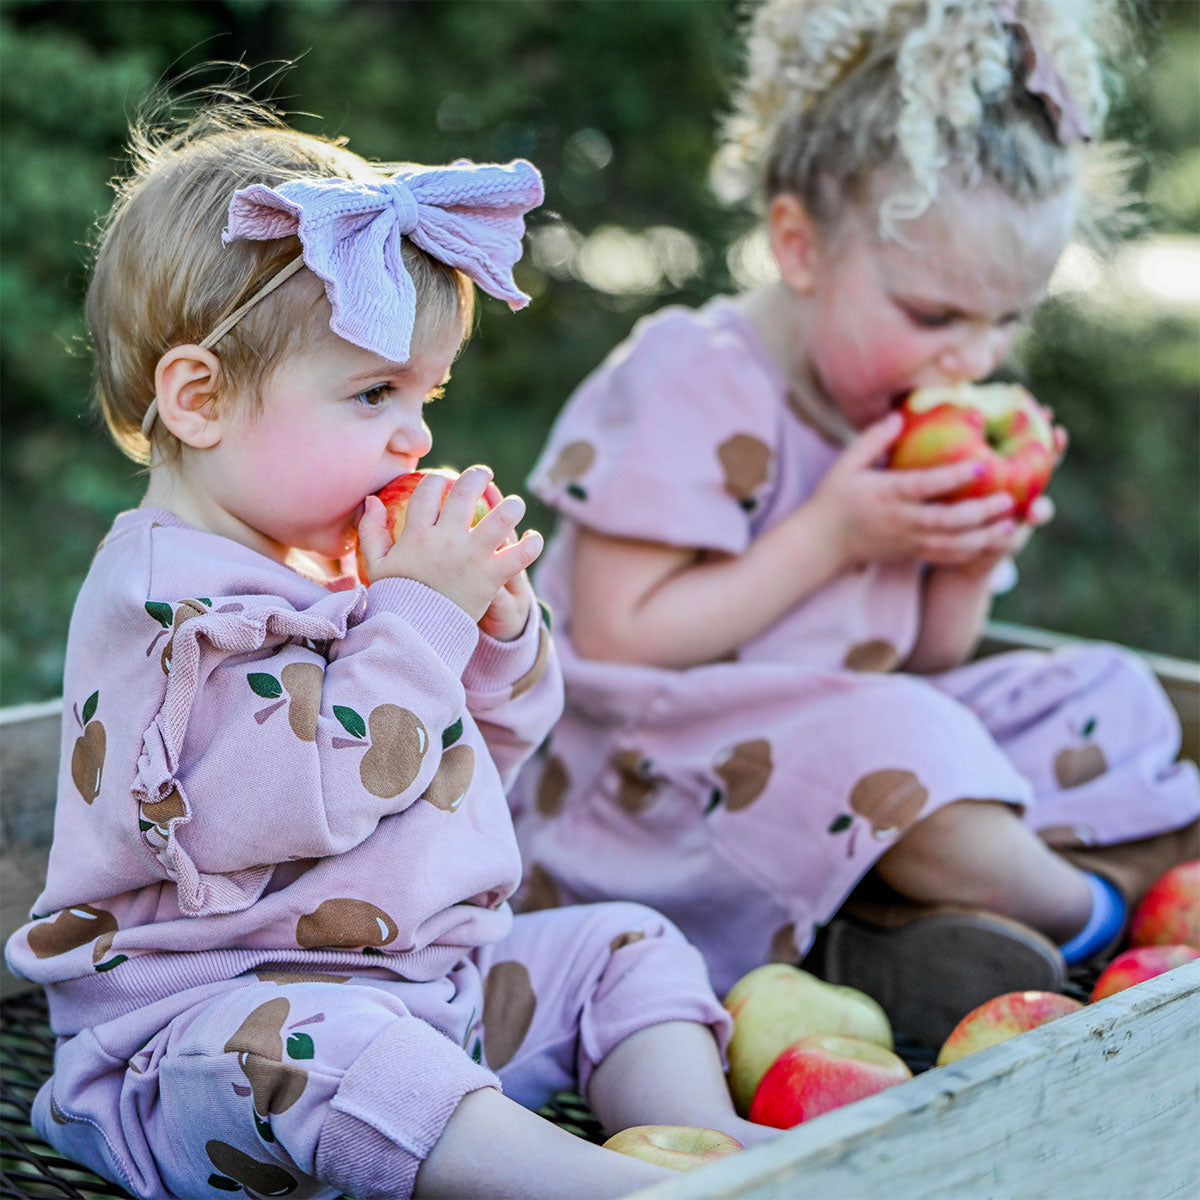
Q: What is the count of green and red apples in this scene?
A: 8